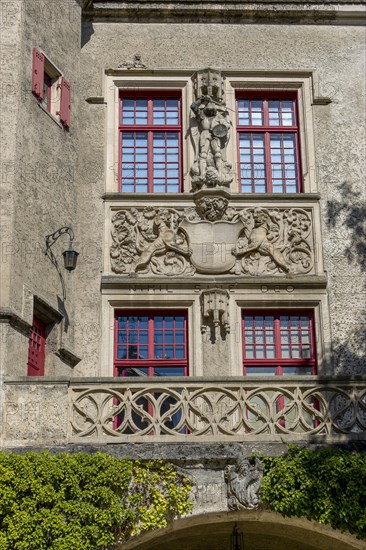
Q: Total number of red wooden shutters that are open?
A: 2